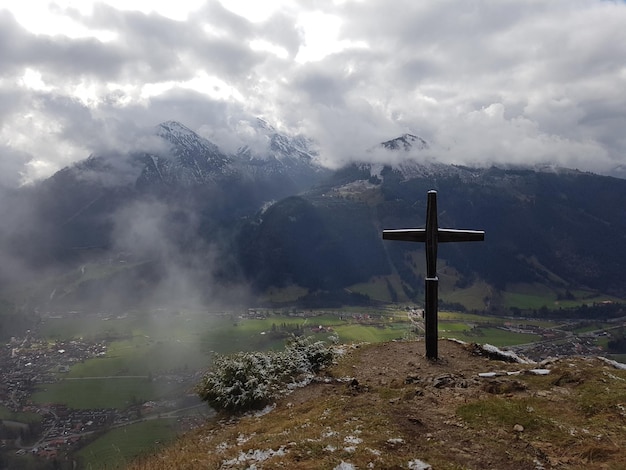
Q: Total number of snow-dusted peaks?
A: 3